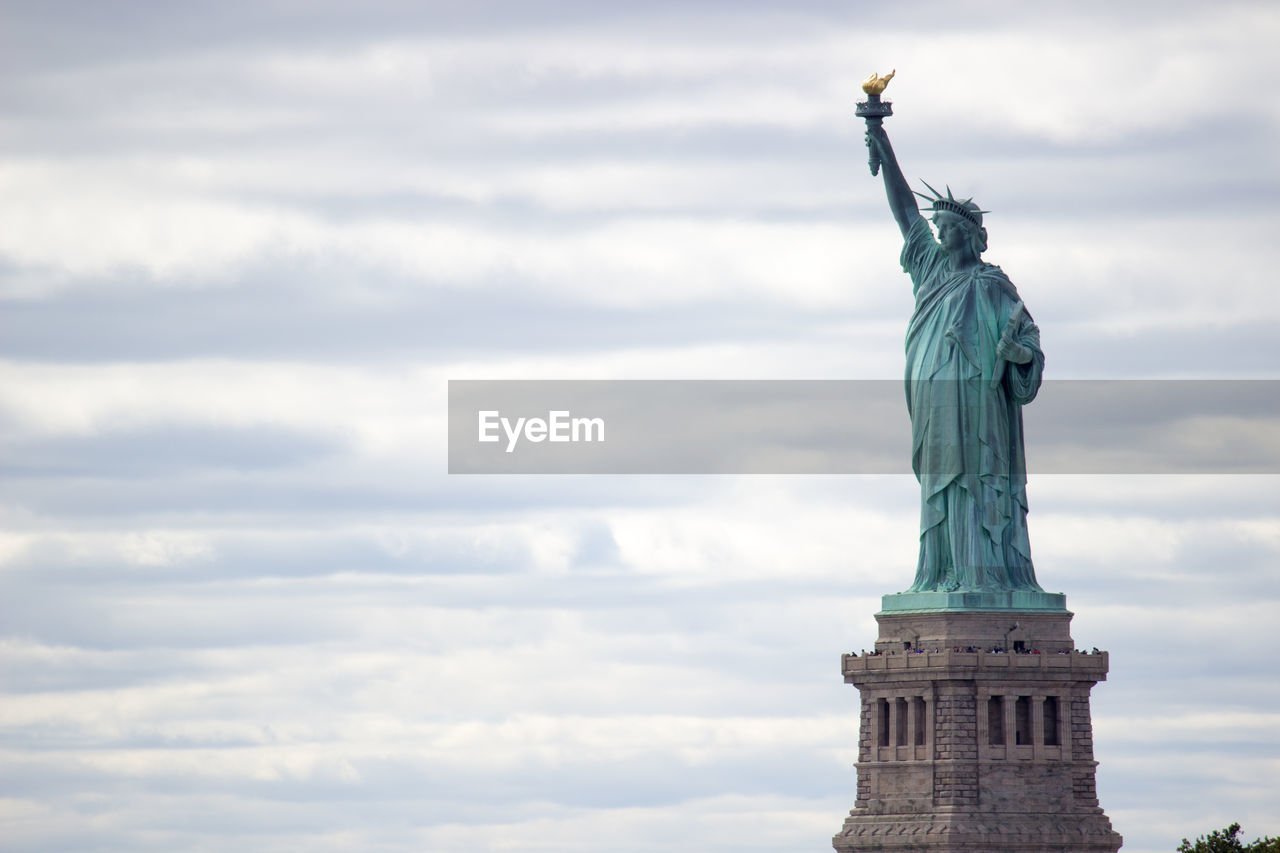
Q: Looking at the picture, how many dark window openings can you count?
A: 6